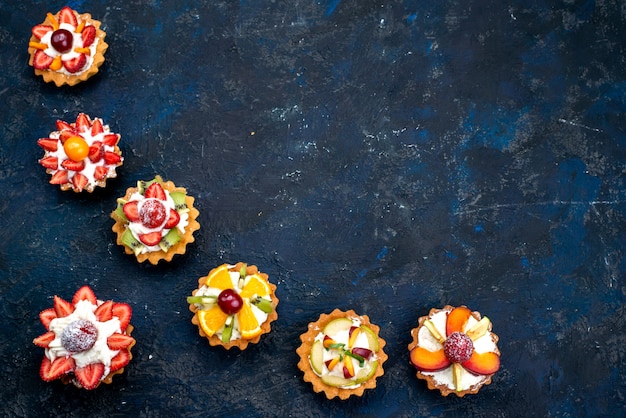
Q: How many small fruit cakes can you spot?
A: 7